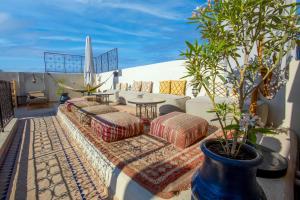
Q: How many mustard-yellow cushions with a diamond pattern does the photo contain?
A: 2